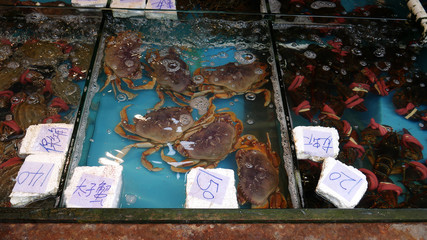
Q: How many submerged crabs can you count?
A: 6